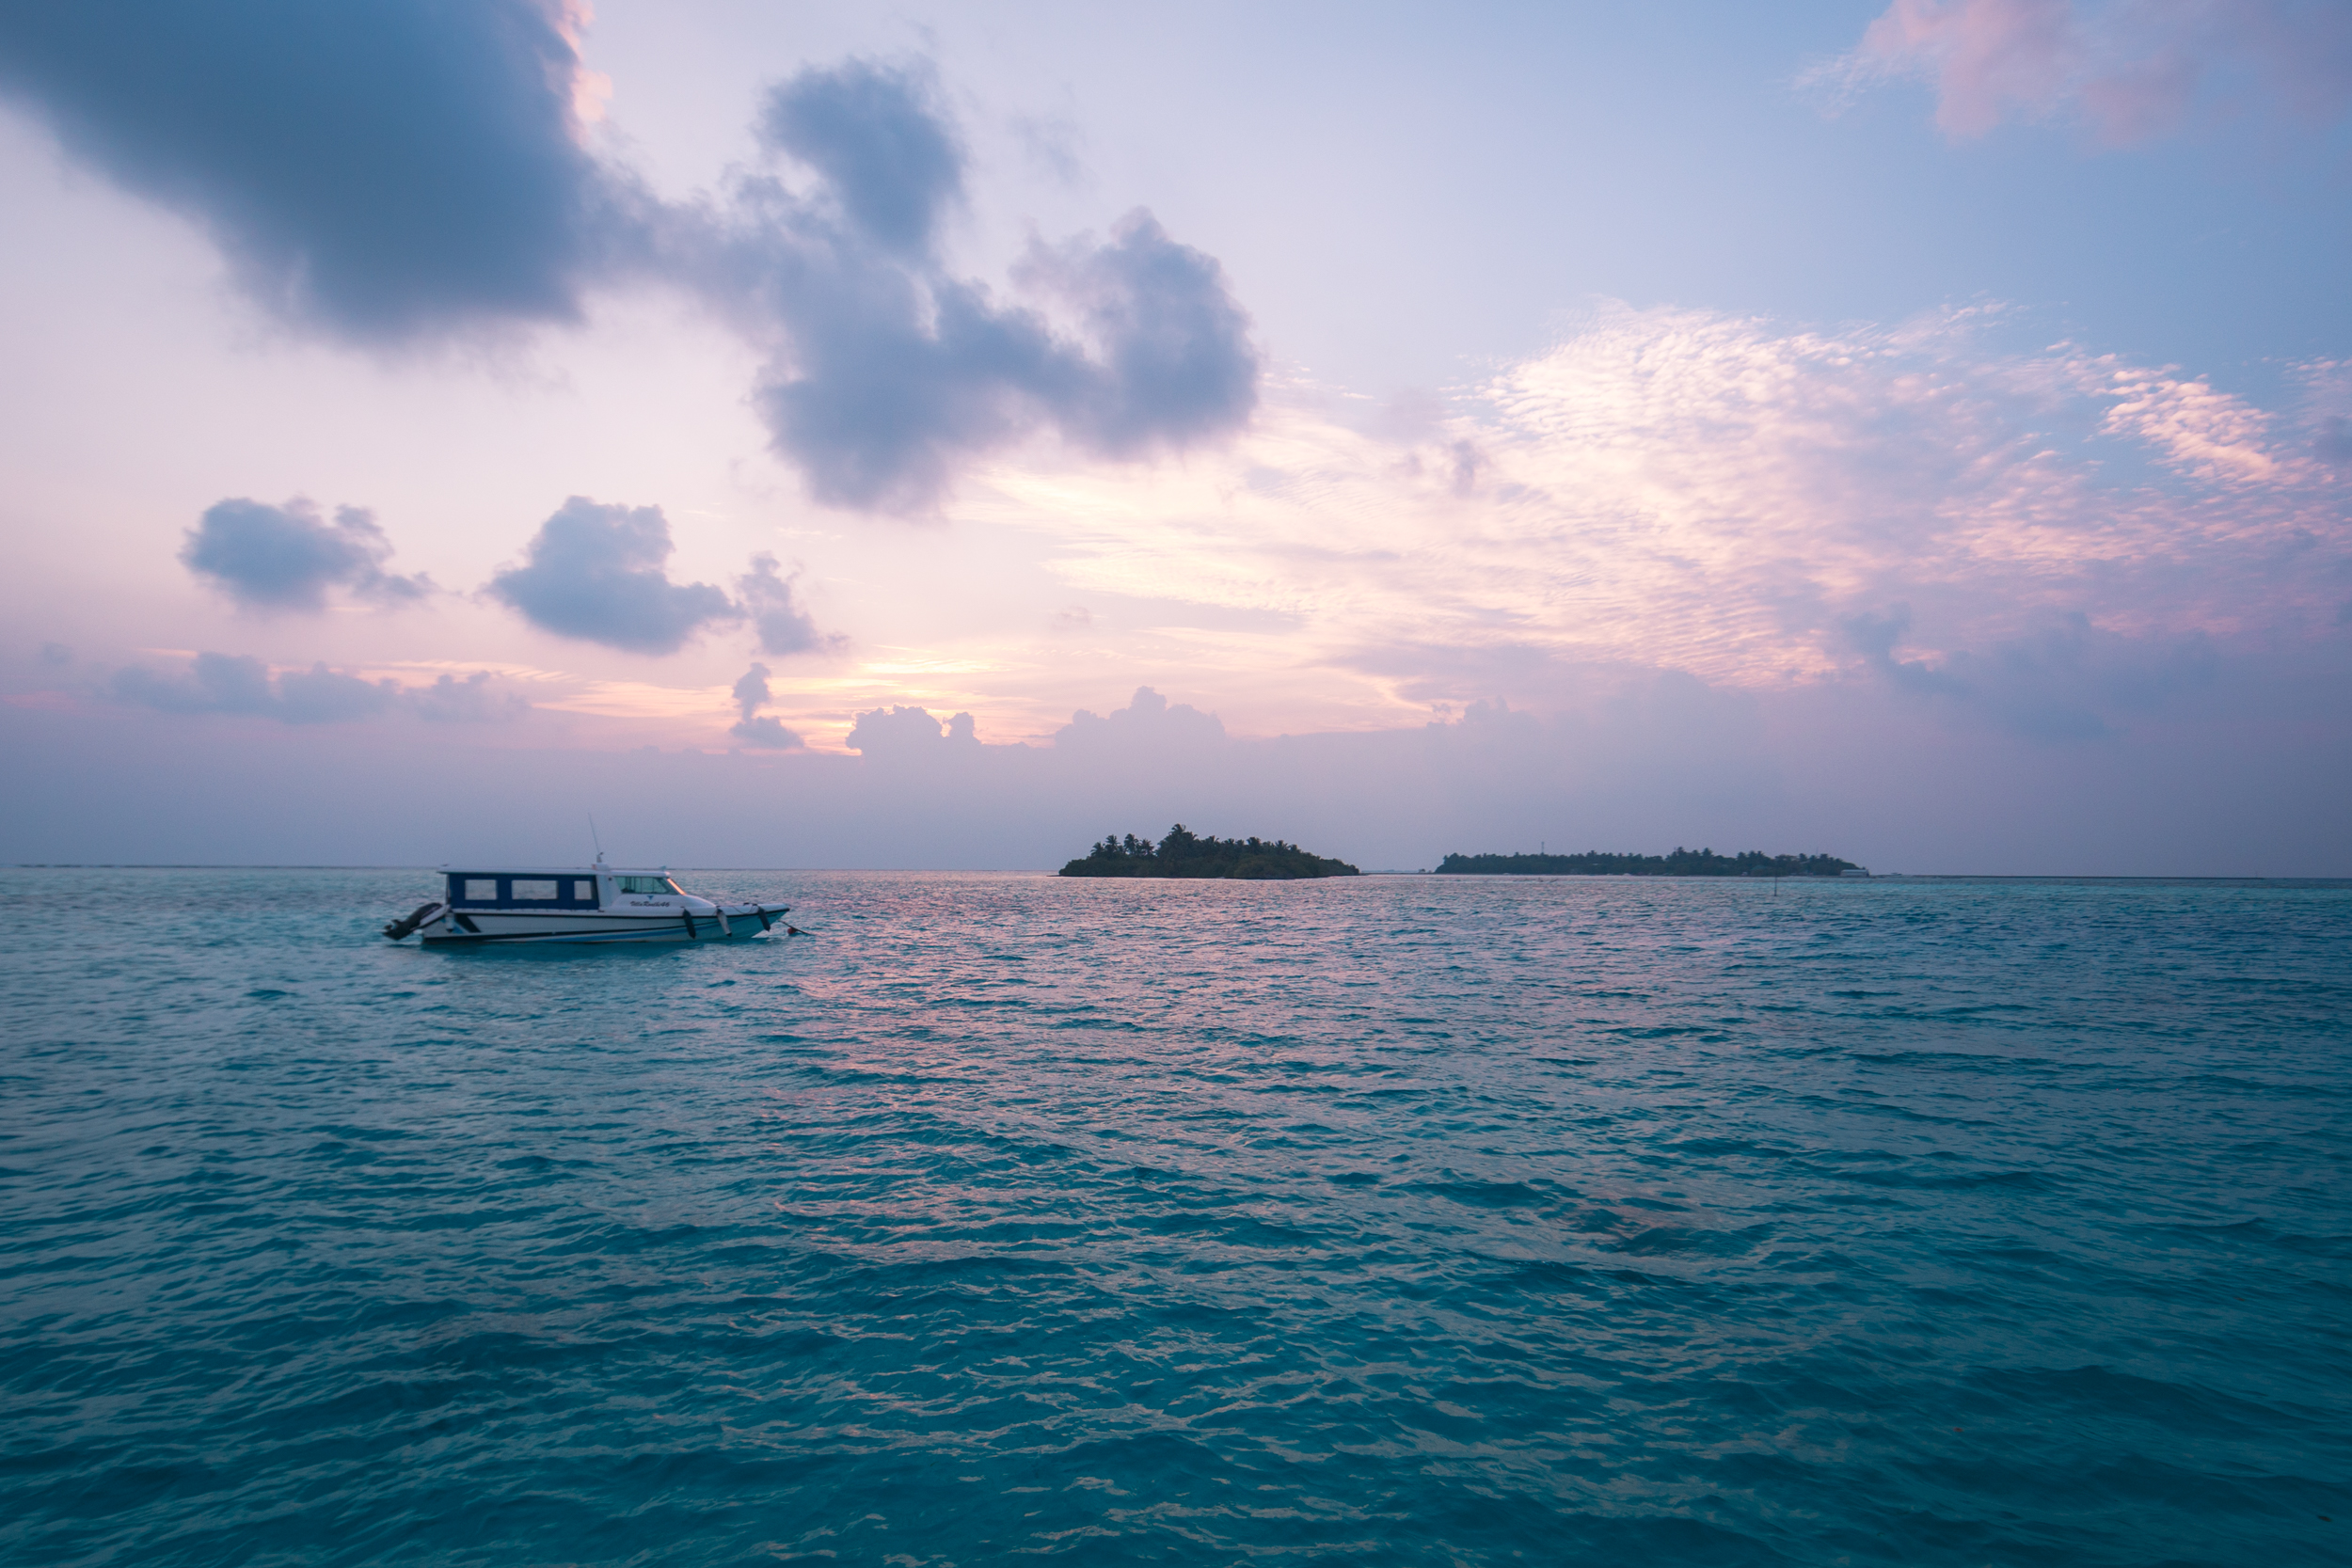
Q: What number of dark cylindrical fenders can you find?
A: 2